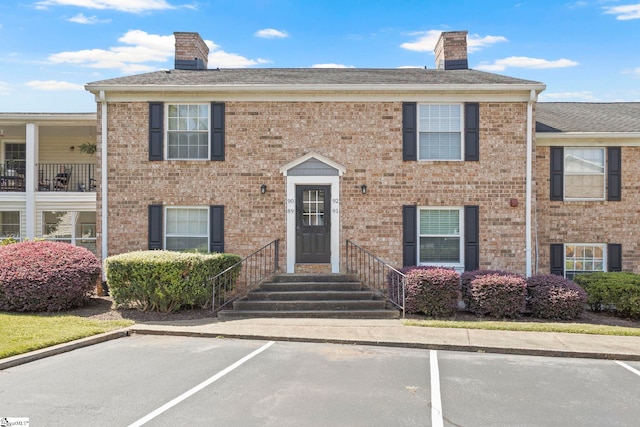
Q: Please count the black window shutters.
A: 12